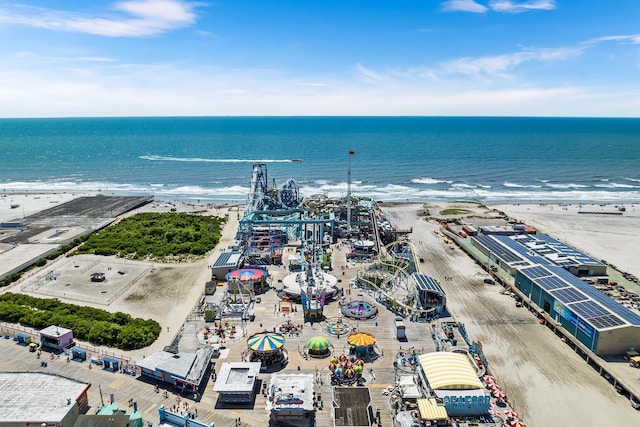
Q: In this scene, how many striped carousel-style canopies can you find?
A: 3